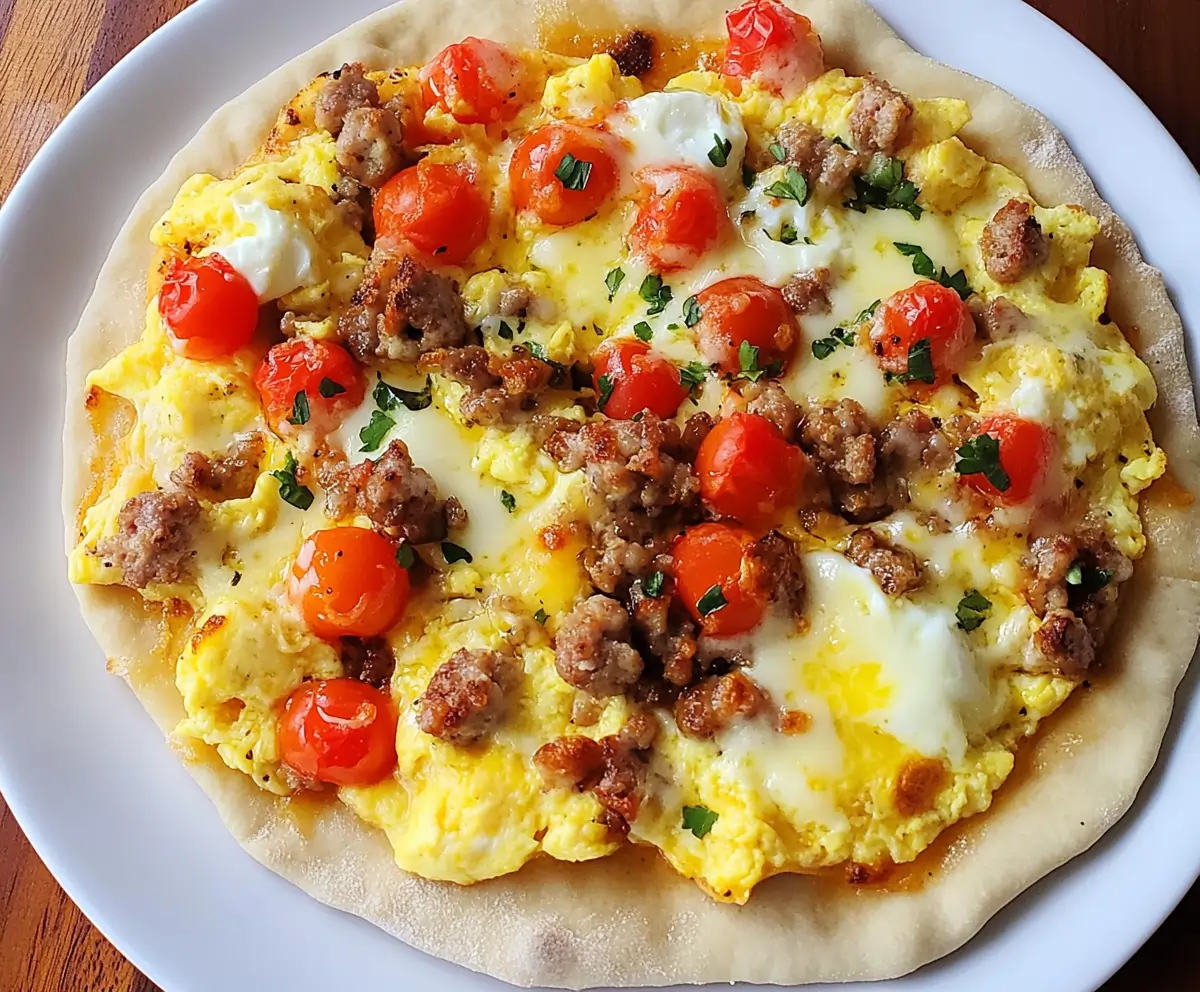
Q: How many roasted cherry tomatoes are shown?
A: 15